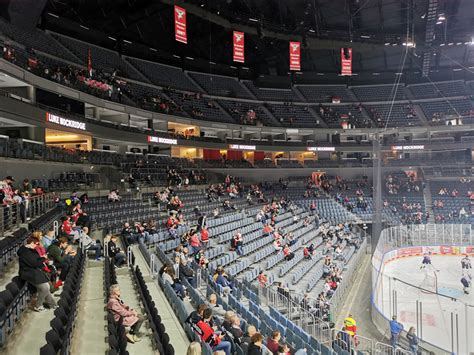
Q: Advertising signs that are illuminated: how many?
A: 5